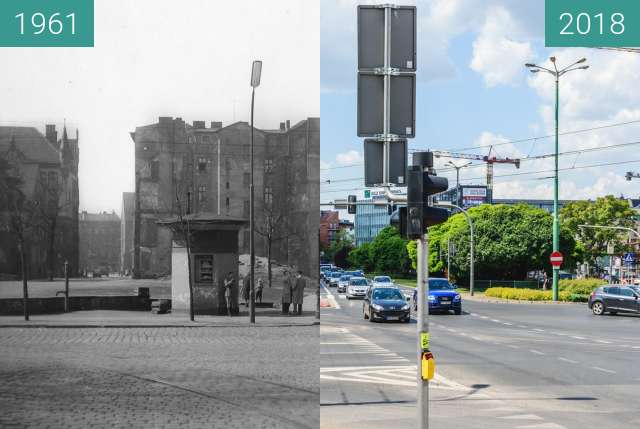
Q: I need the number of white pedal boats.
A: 0